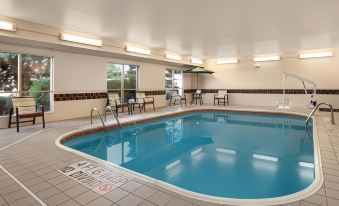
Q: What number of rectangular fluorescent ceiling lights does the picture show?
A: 8